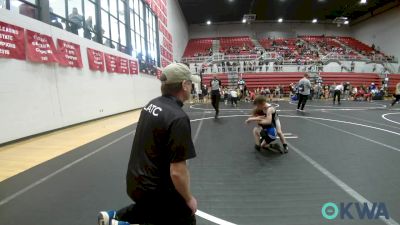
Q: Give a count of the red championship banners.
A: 7